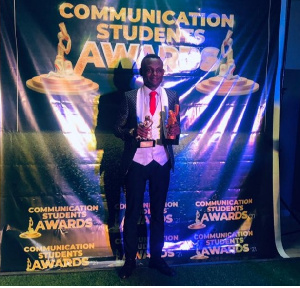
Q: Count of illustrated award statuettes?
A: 6